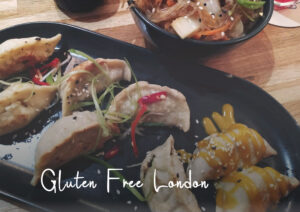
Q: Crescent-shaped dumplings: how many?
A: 8